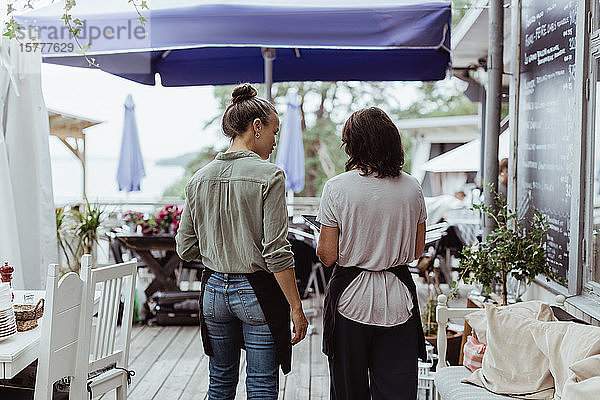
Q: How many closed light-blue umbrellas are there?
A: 2